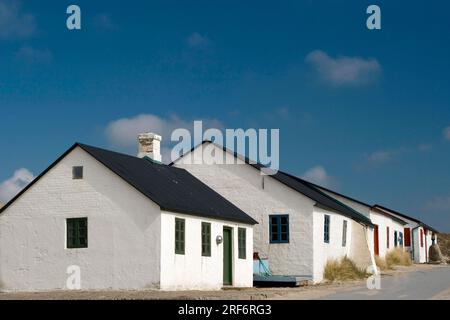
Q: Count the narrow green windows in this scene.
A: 3